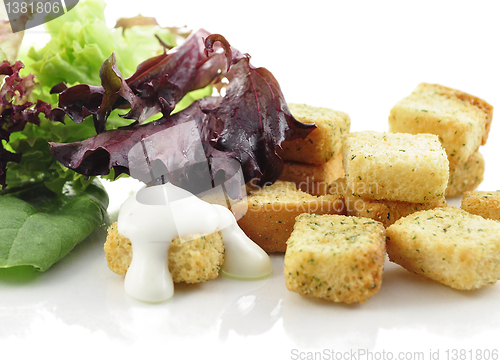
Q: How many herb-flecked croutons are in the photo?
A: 11